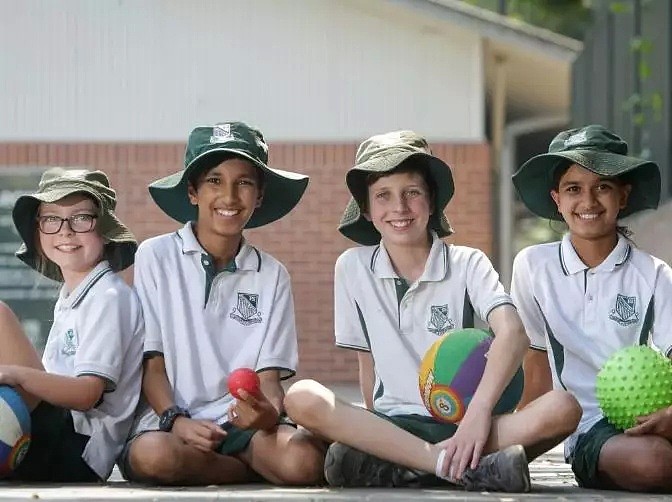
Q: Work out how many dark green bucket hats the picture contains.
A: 2